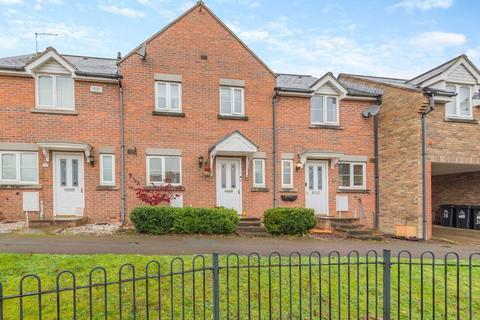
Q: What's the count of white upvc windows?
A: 11